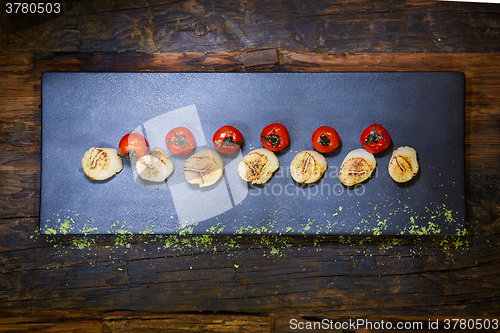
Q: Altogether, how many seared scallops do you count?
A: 7